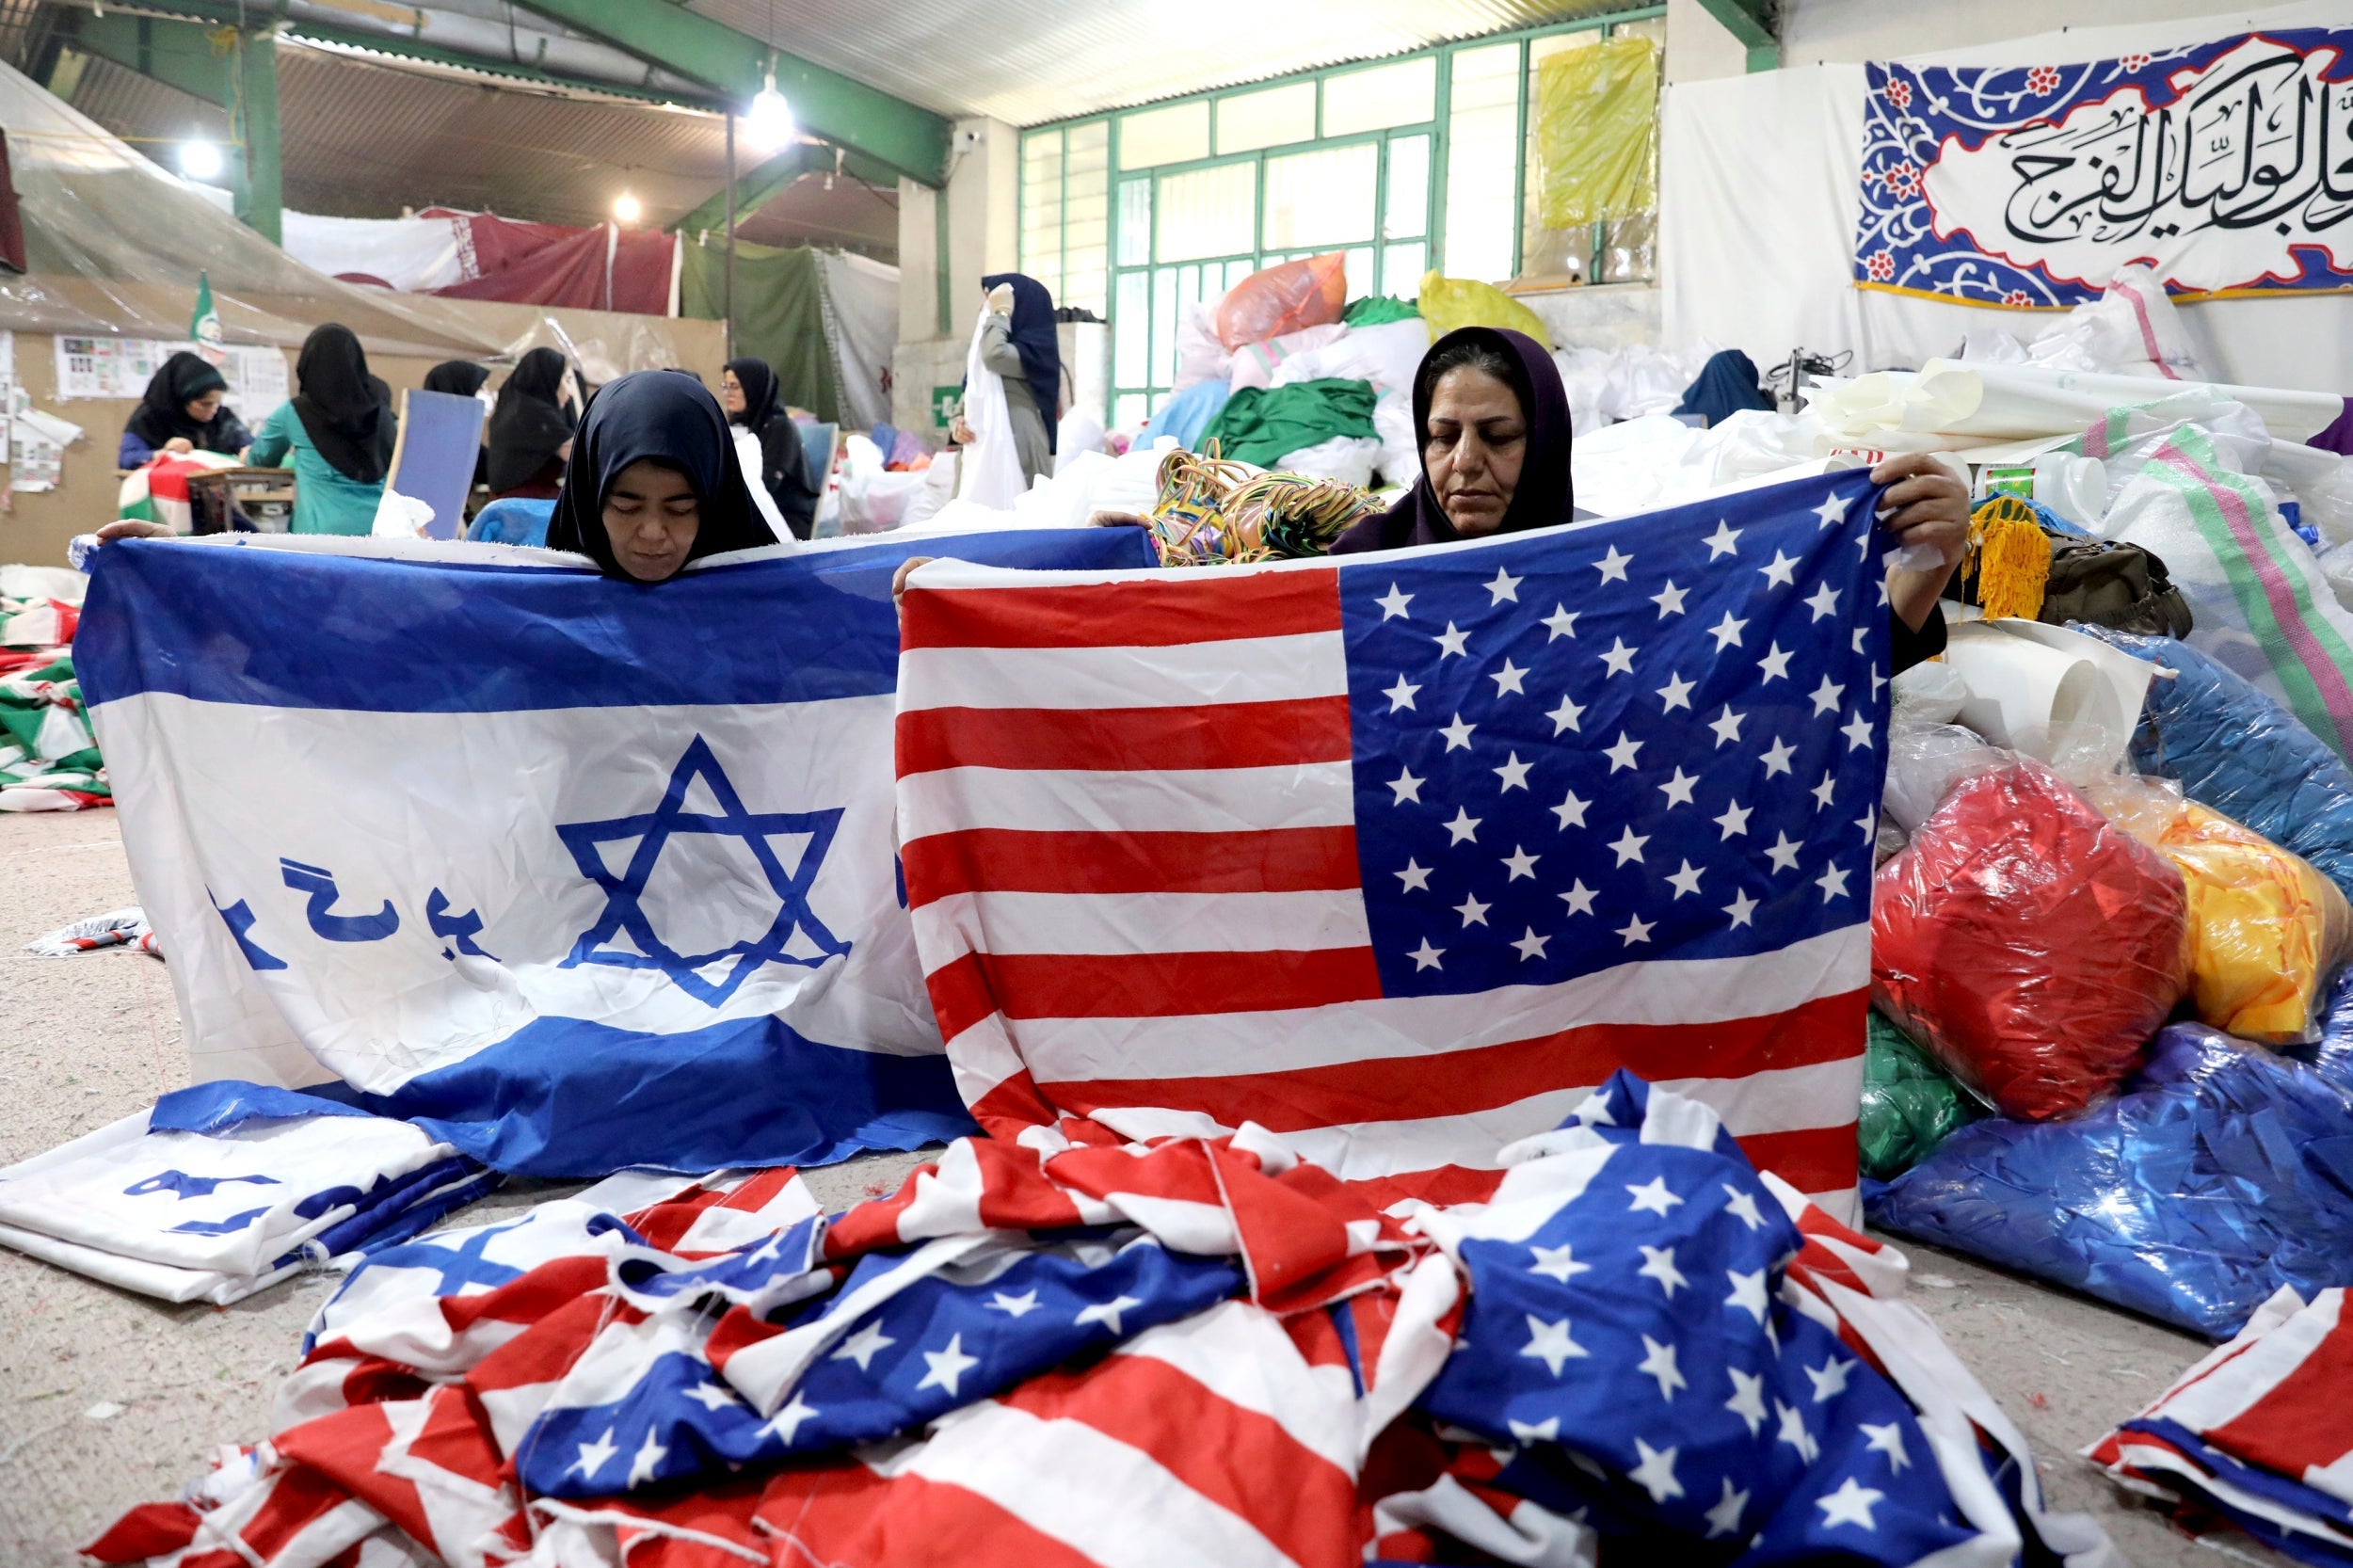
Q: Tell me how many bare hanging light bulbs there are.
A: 3